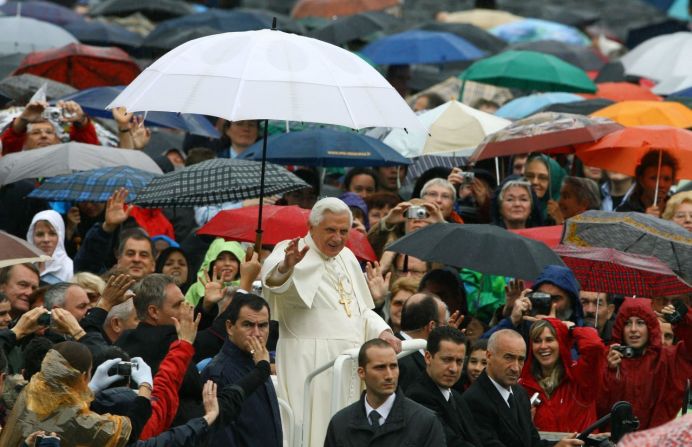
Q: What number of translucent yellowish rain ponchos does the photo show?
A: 1